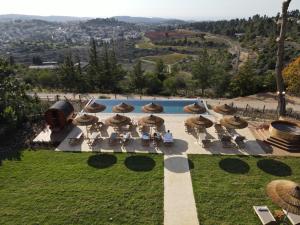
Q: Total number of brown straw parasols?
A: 11